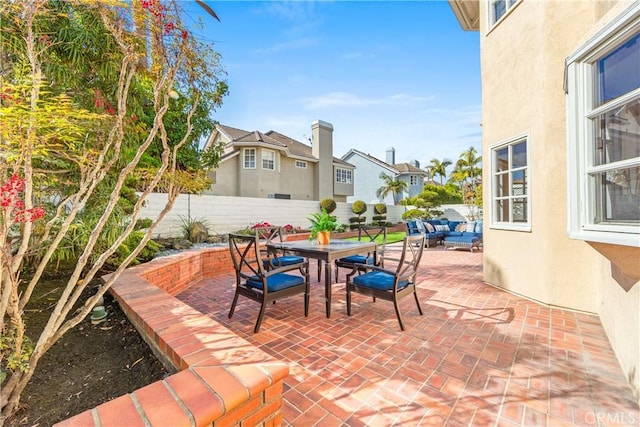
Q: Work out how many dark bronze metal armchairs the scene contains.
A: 4